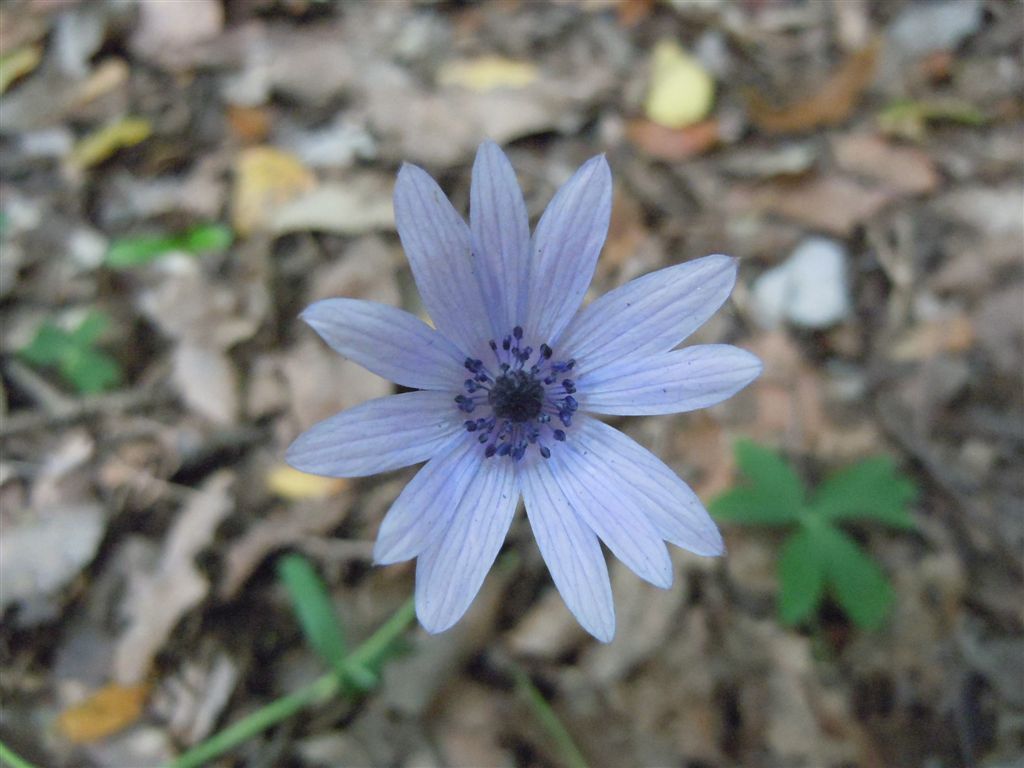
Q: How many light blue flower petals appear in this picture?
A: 12